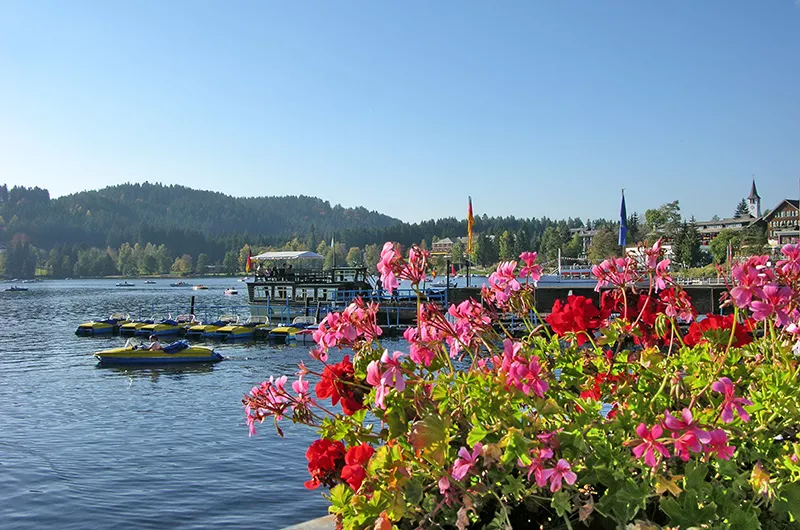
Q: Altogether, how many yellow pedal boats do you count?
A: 7